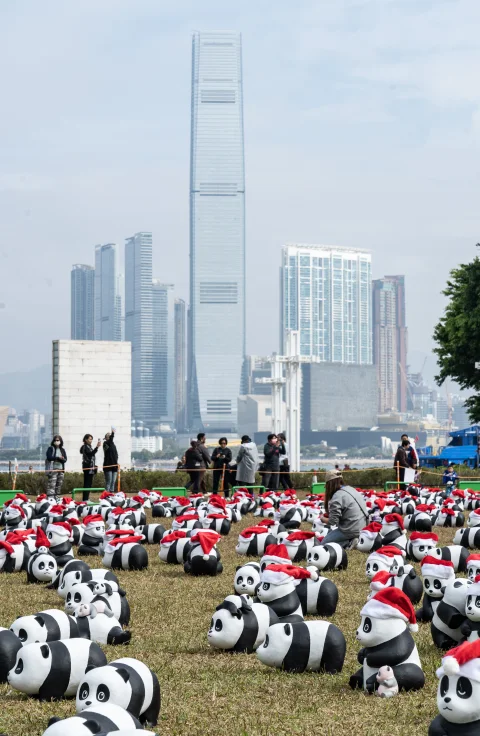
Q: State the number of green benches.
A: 7